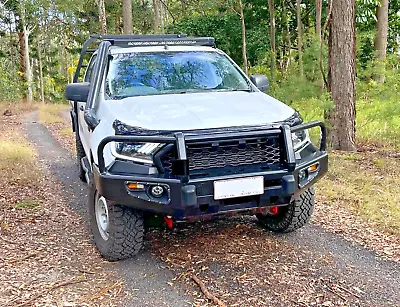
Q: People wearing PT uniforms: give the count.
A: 0